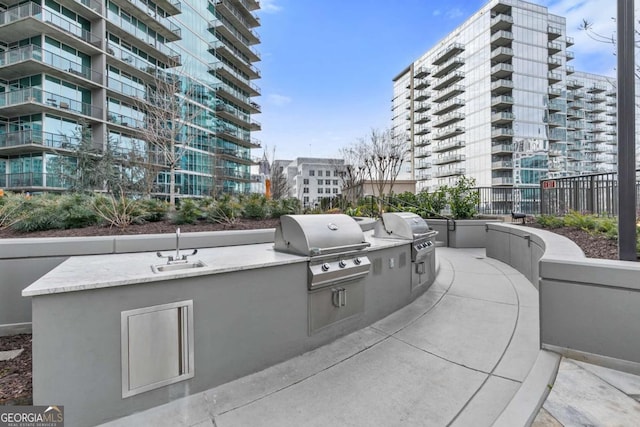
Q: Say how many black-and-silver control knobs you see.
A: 6